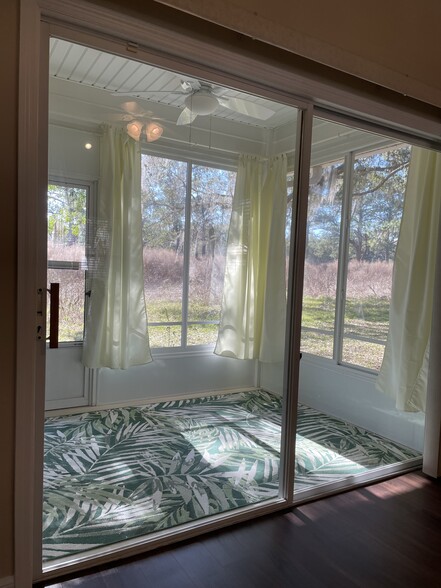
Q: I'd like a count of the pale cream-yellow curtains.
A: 4